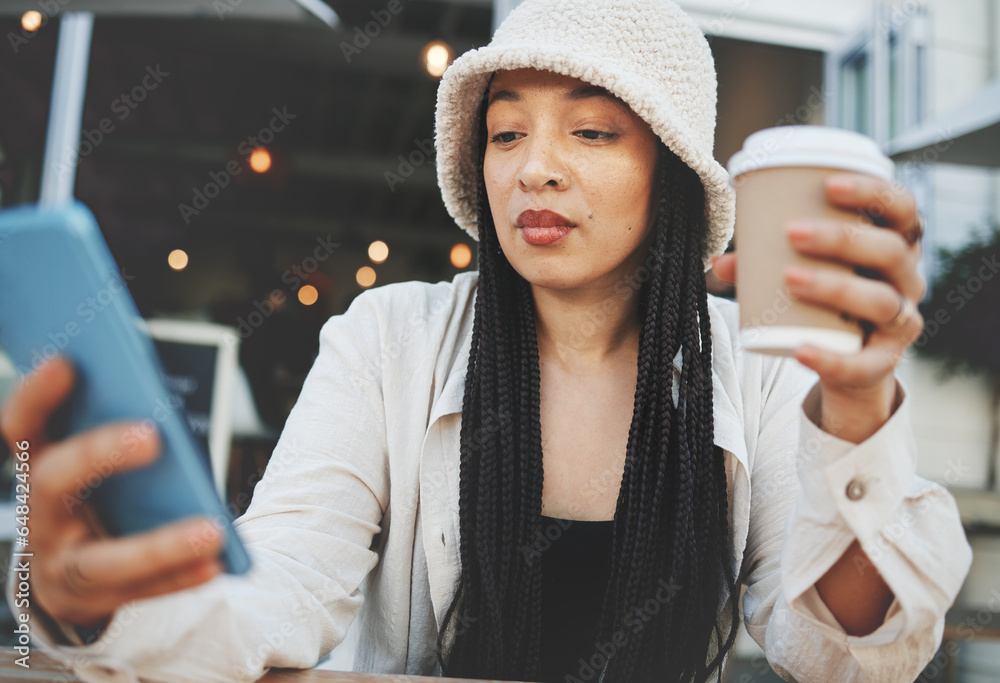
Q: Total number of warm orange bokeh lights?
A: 8